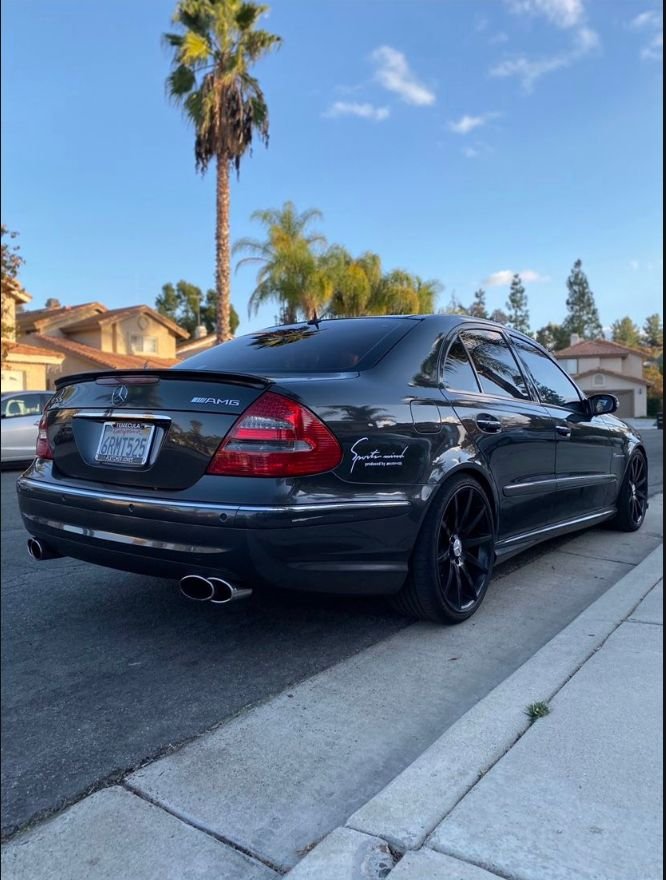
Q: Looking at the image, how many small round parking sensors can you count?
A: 3